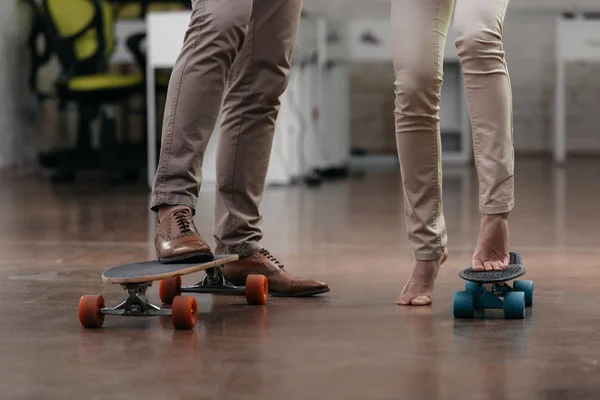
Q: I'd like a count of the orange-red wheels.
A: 4